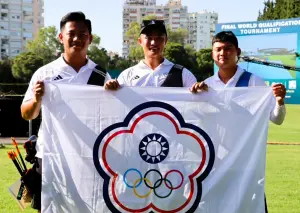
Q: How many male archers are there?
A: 3